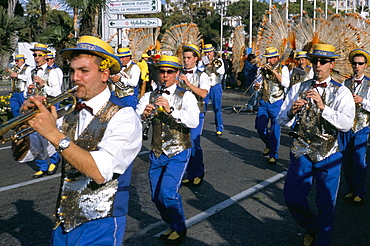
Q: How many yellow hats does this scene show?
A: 12